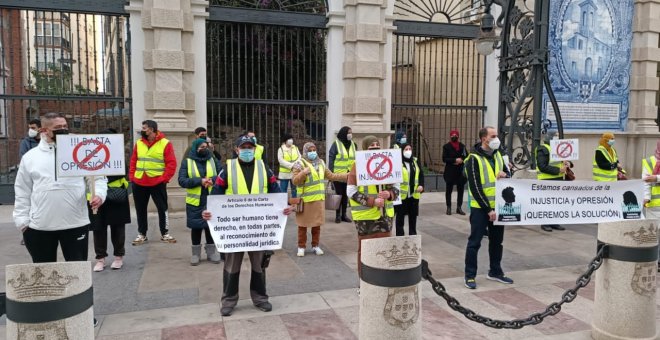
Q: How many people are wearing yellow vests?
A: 15